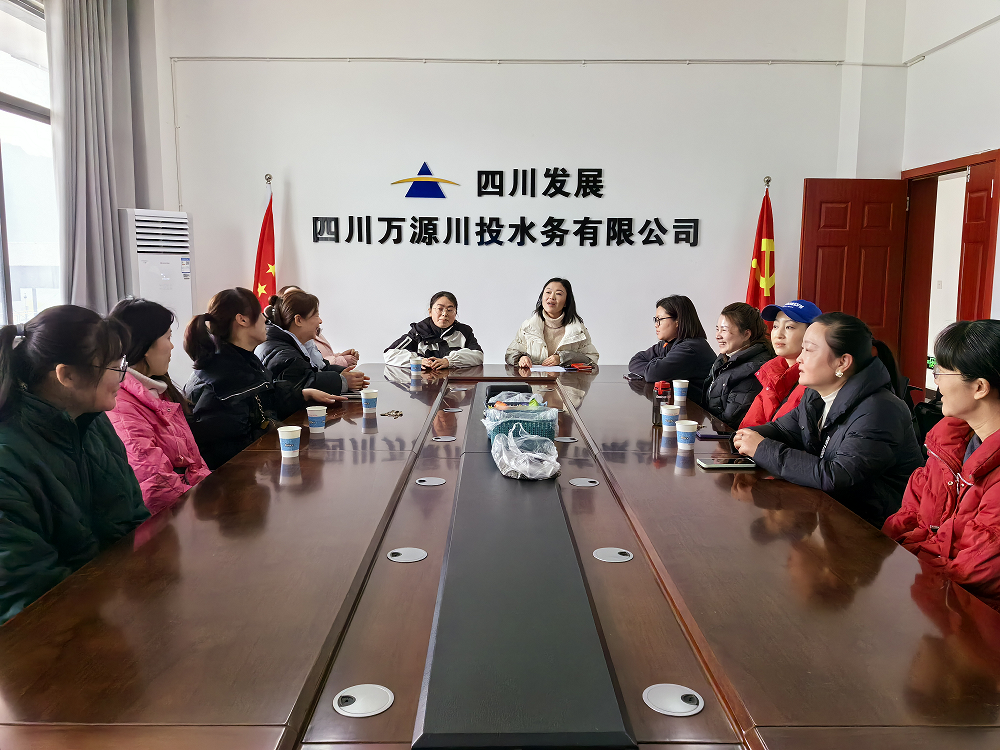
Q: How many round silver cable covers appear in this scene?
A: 12